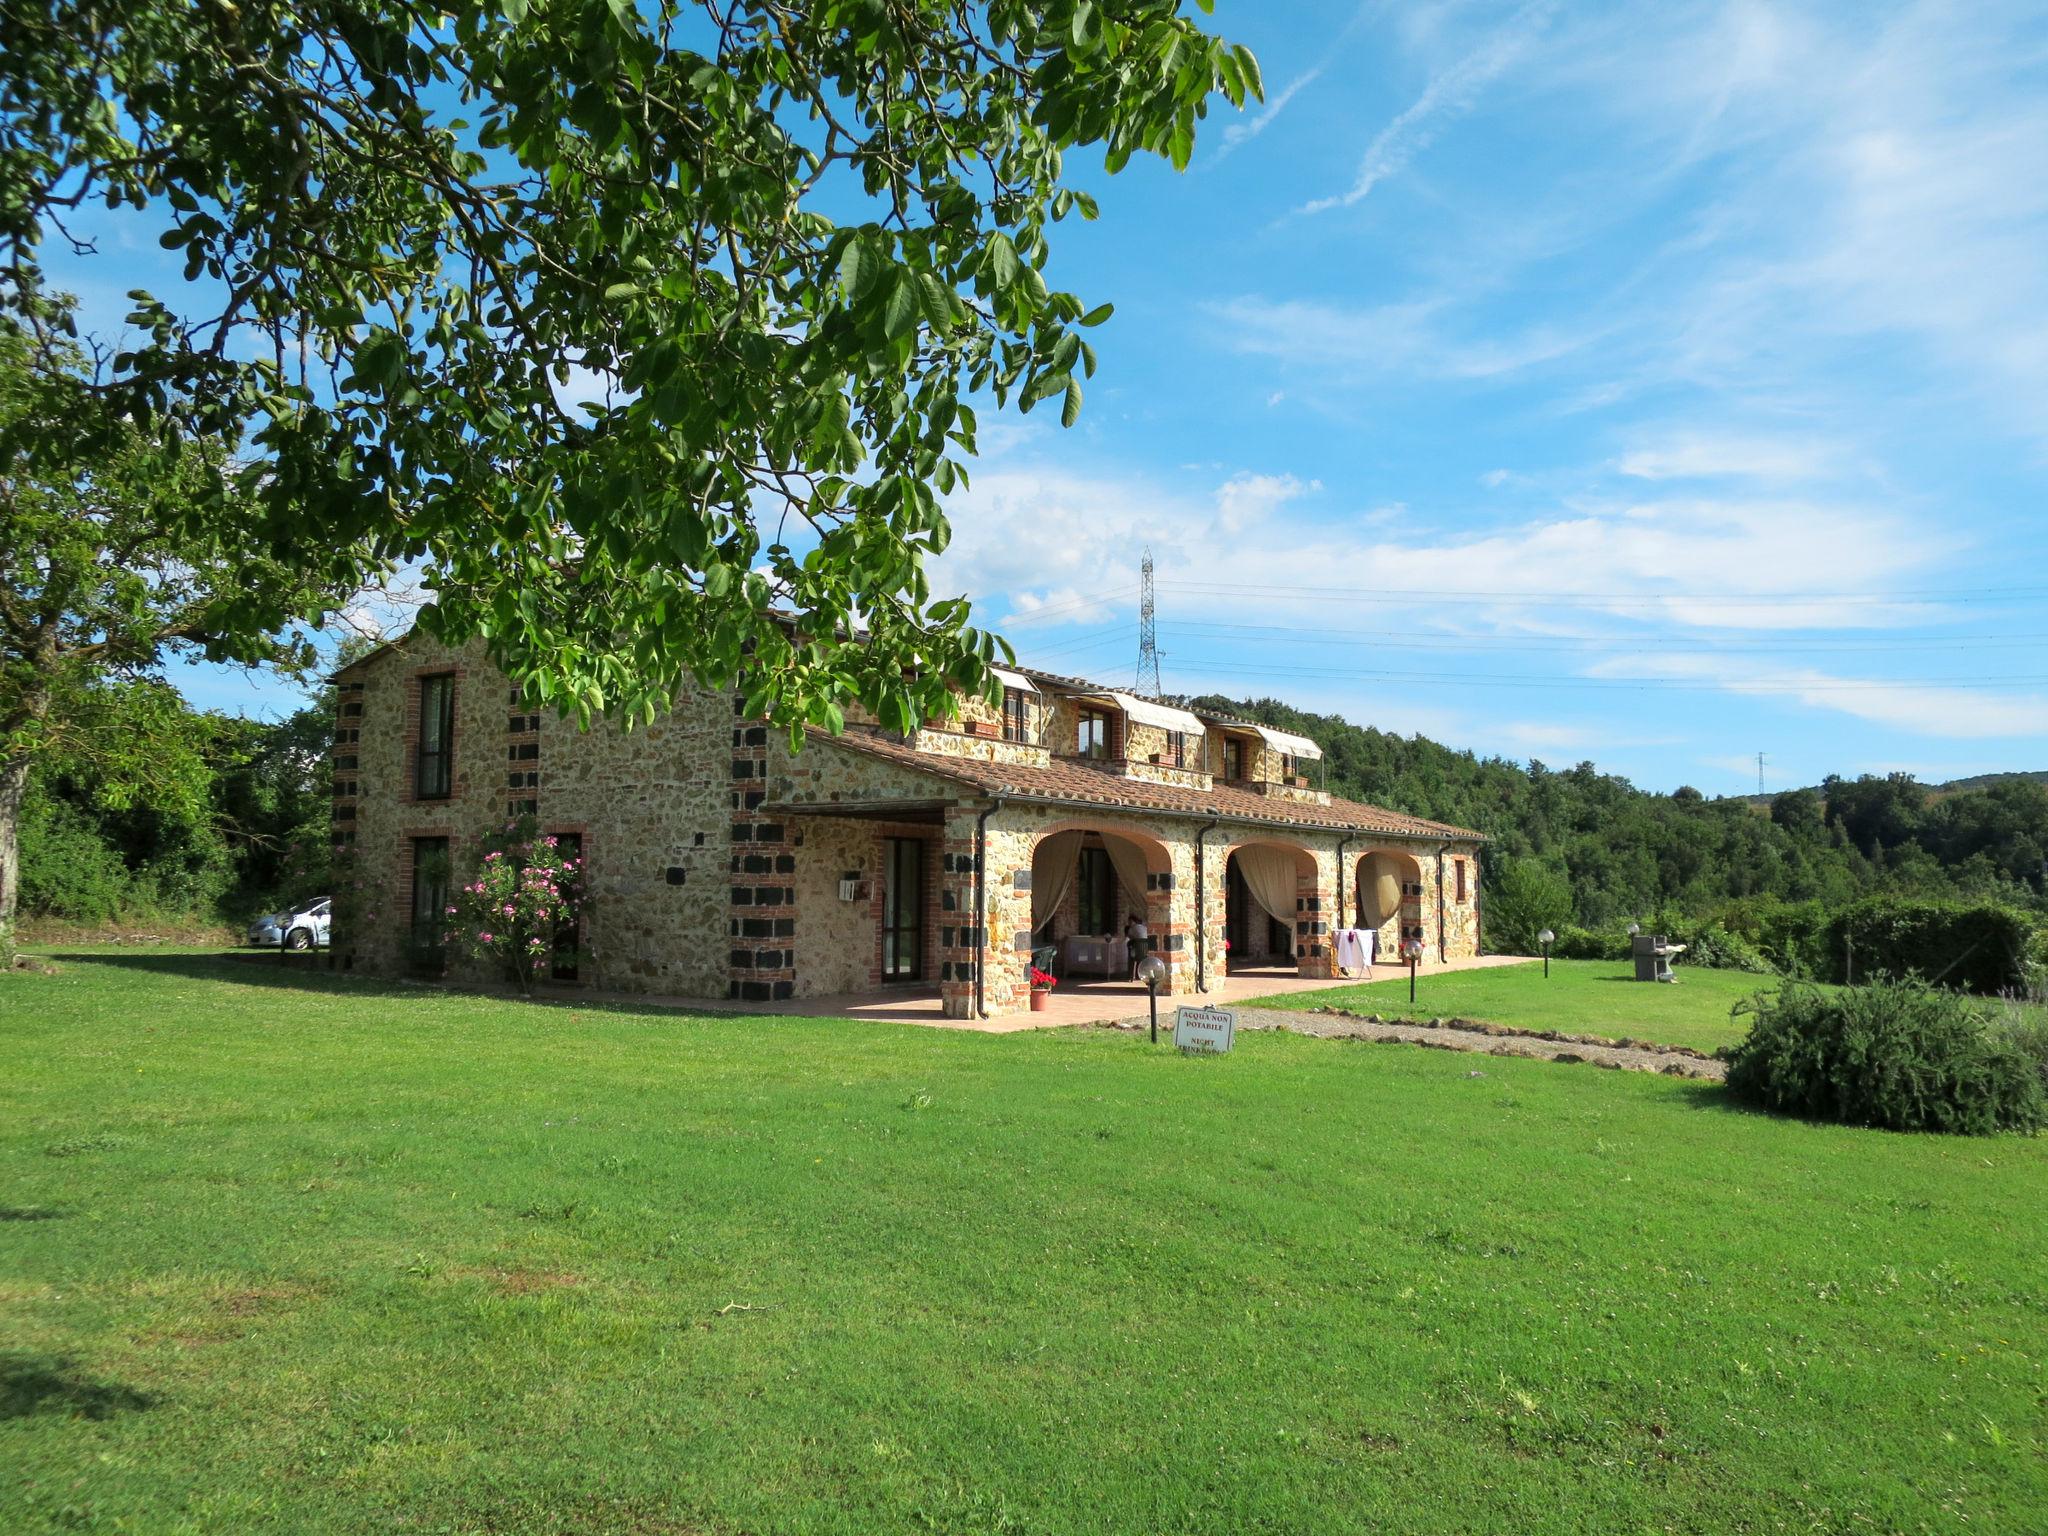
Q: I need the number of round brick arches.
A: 3